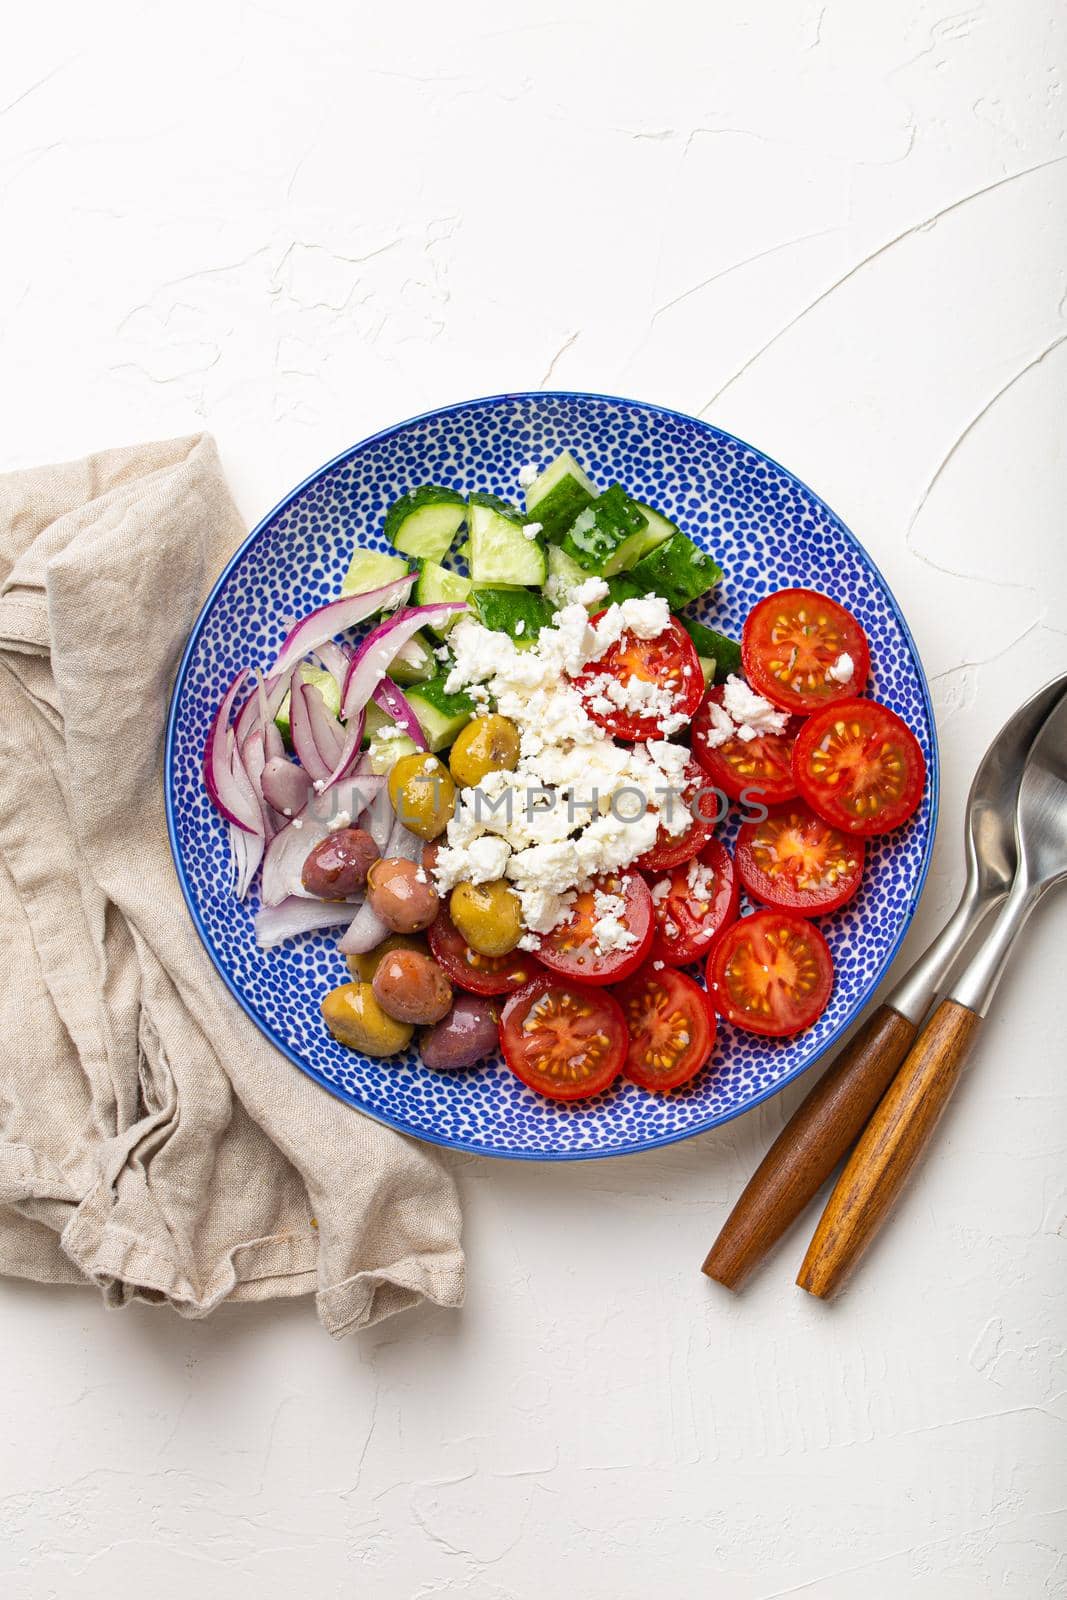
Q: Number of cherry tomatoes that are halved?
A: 12